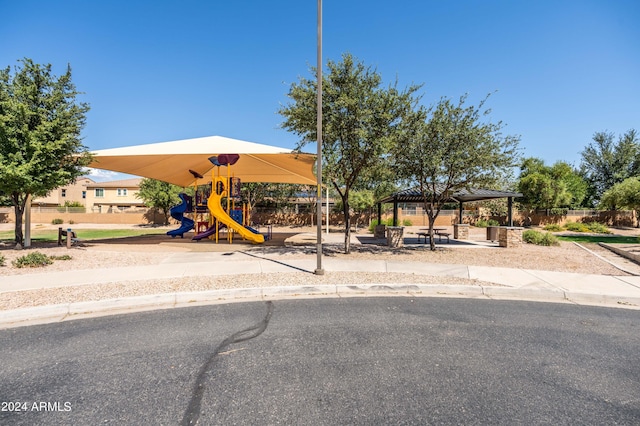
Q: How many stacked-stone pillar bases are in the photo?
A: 4